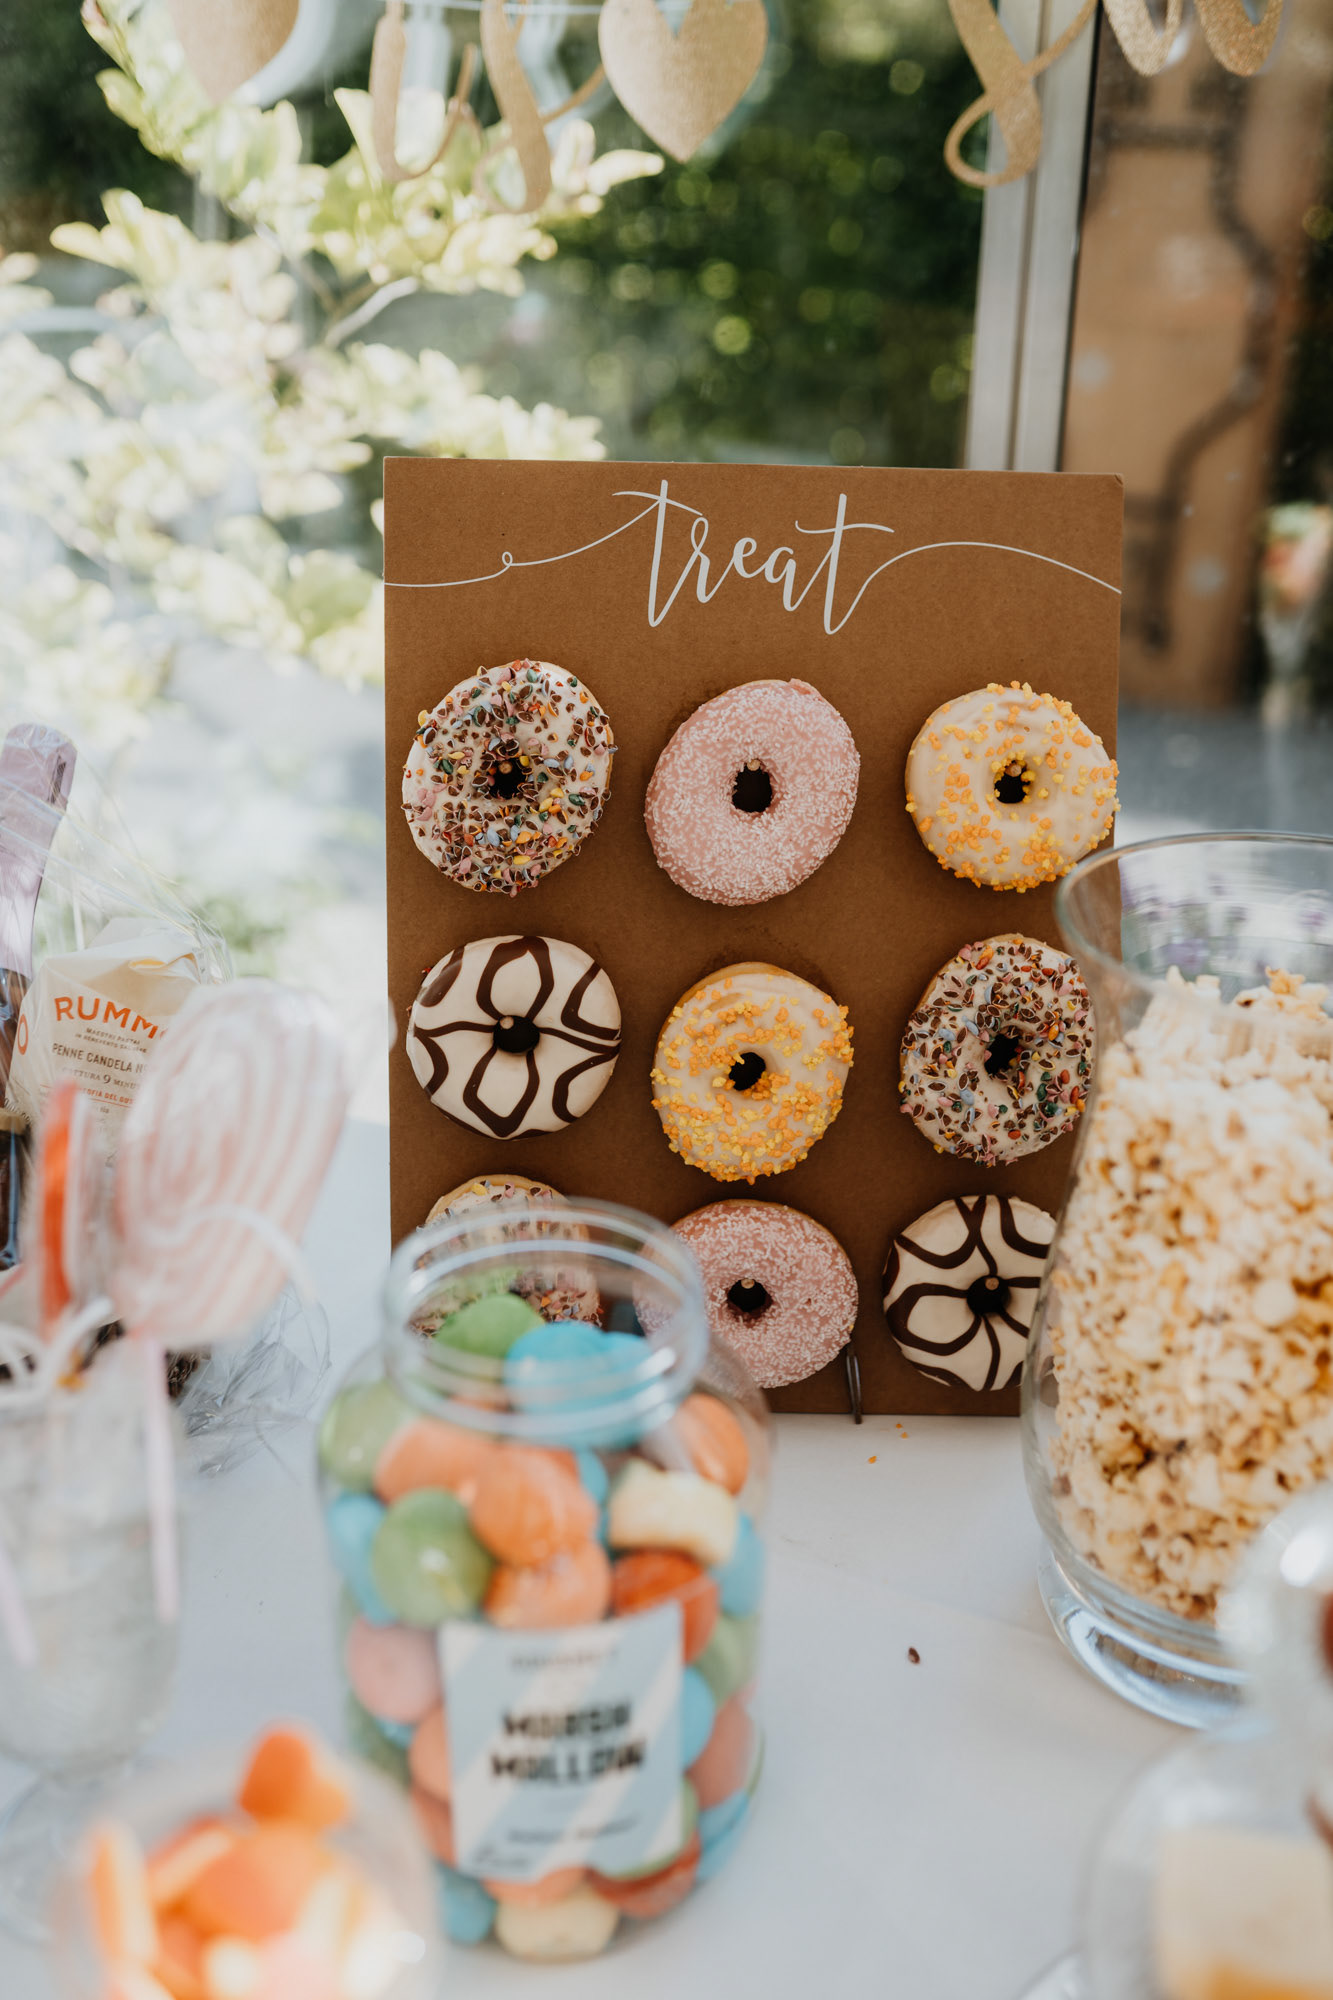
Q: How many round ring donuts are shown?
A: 9